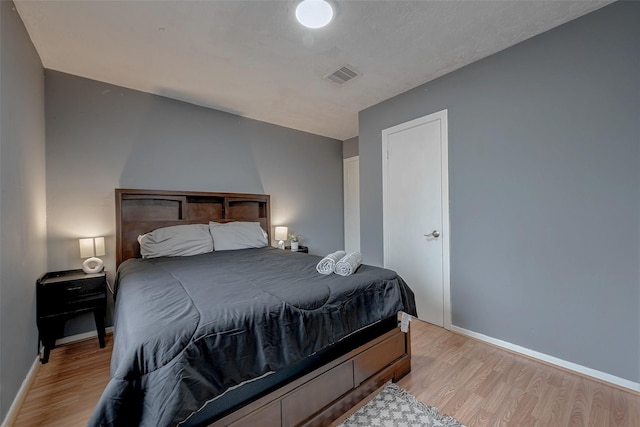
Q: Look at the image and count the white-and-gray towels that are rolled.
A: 2